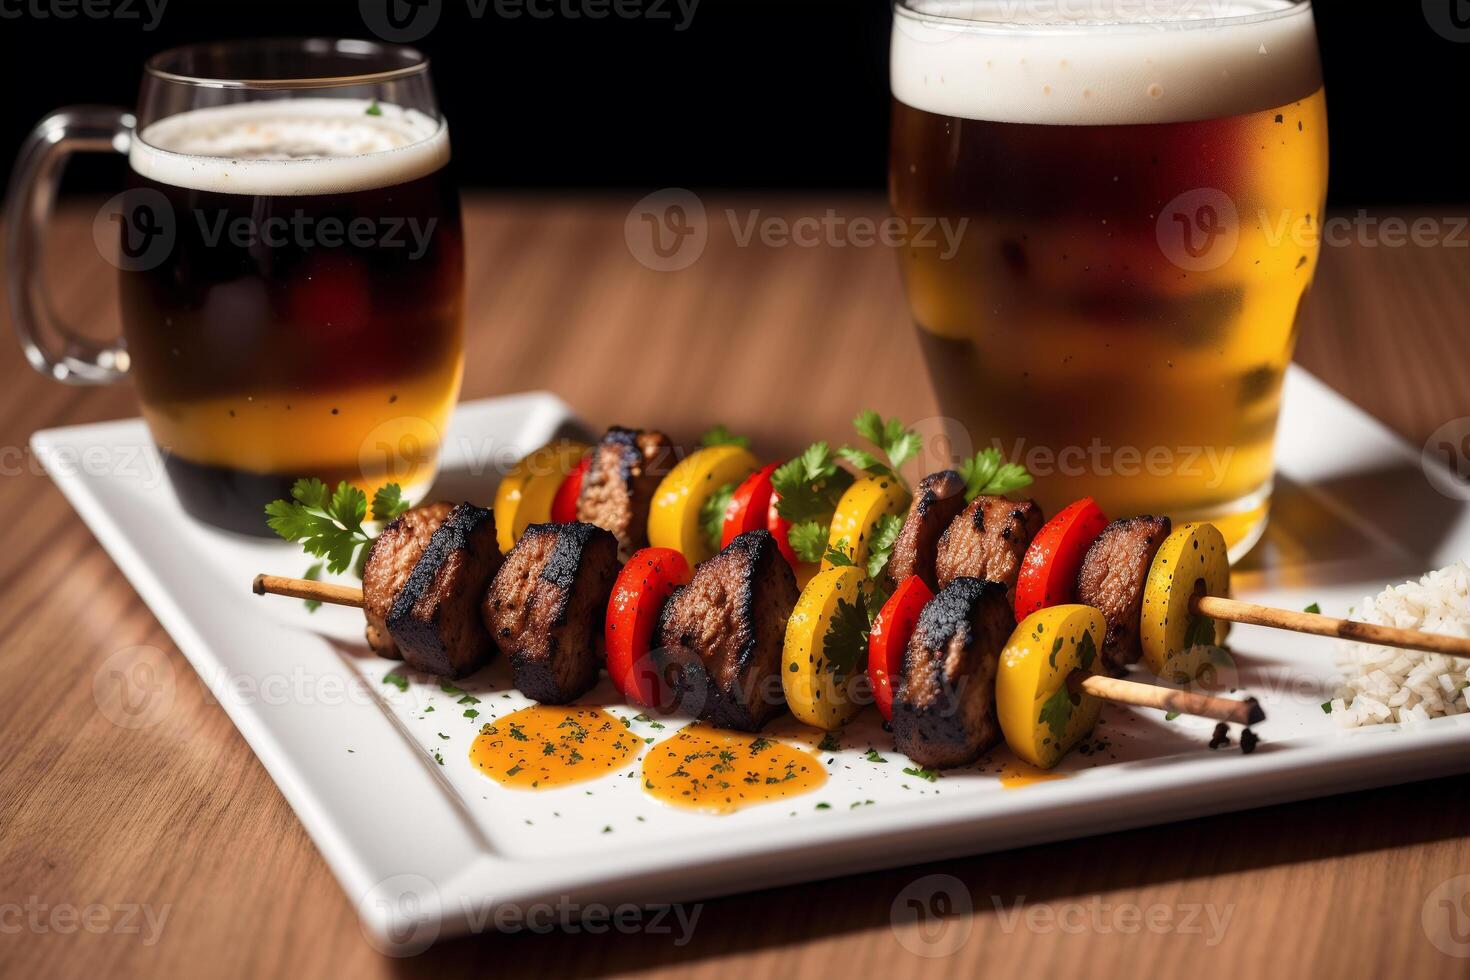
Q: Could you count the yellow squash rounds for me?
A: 6